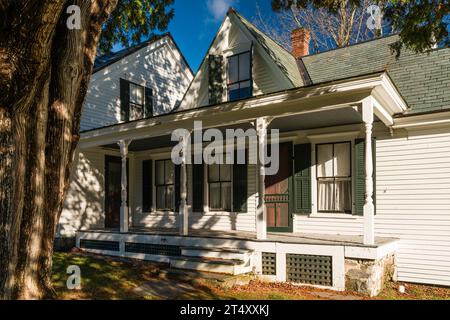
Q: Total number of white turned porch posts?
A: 4